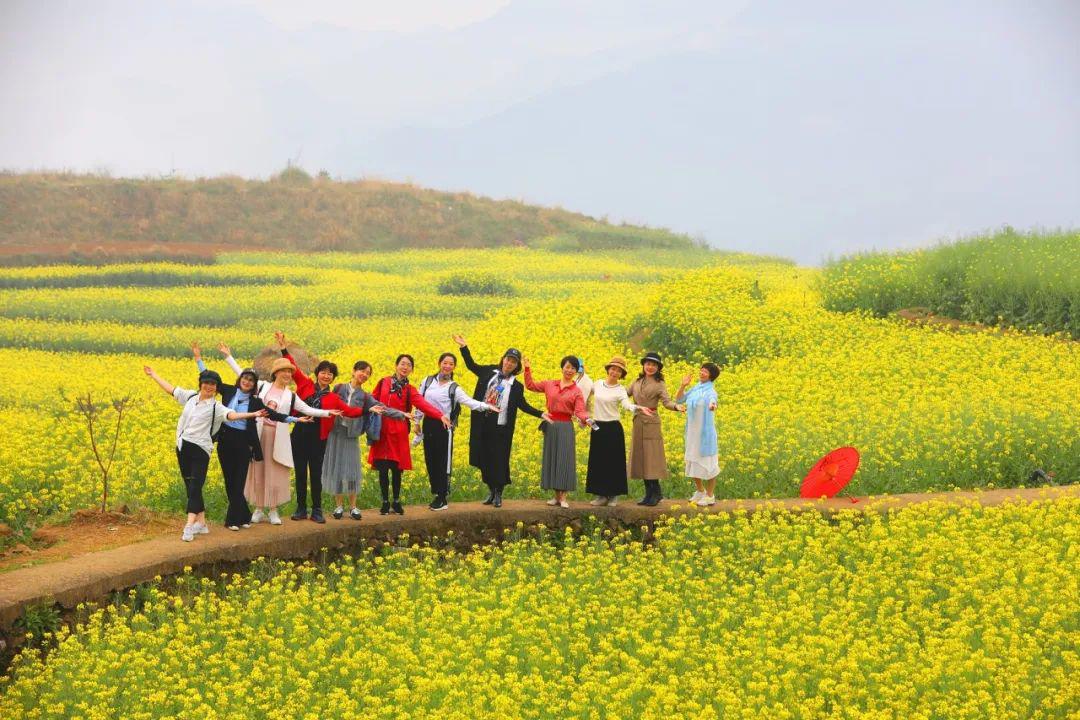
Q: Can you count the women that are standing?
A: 12